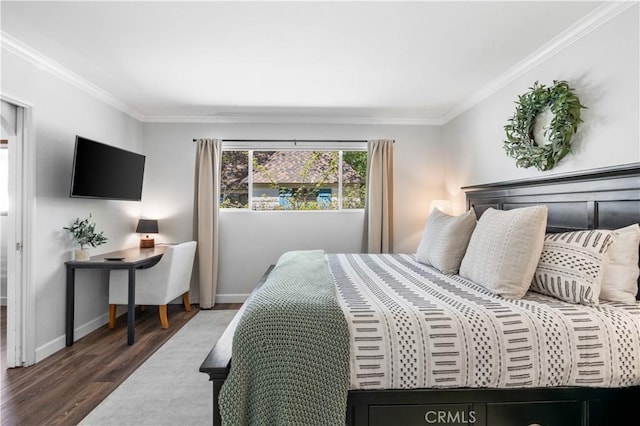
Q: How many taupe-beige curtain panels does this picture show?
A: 2